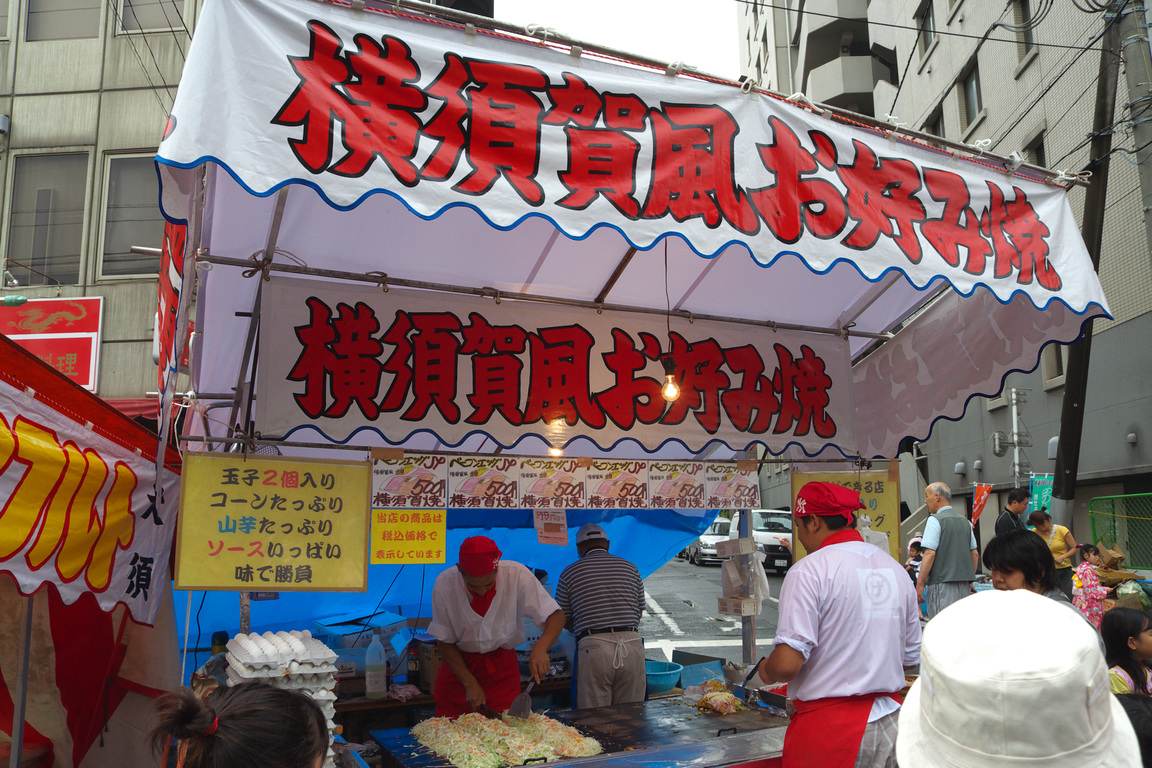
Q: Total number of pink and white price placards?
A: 6